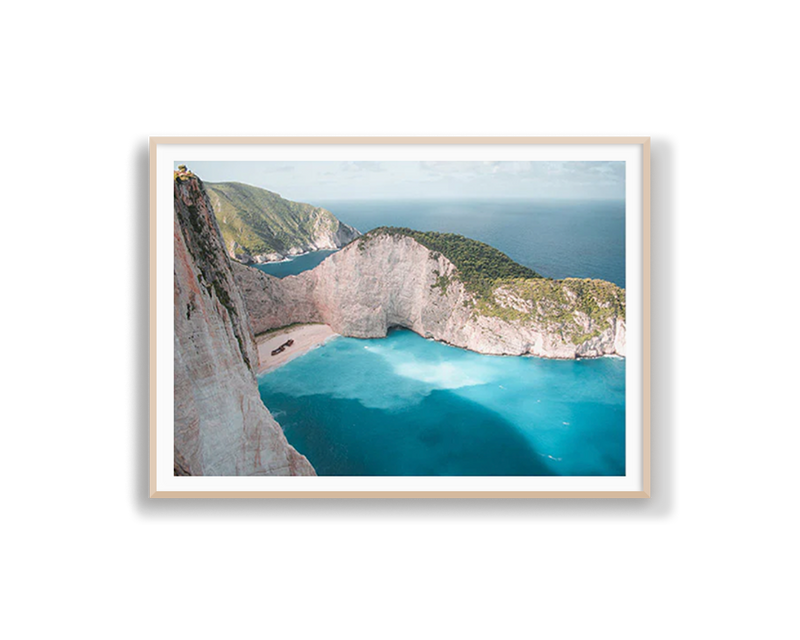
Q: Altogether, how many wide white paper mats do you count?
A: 1